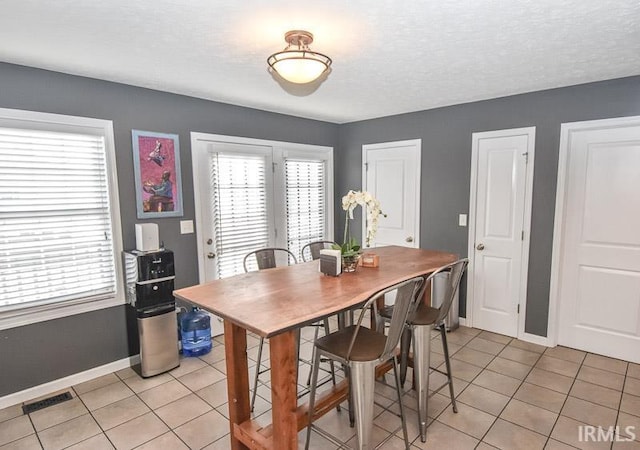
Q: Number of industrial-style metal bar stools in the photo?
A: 4